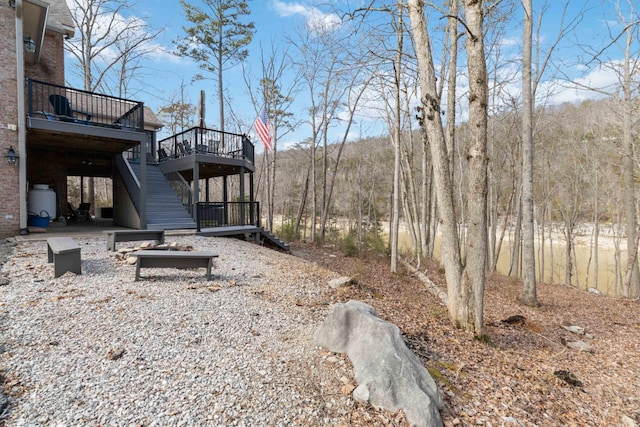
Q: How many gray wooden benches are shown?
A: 3